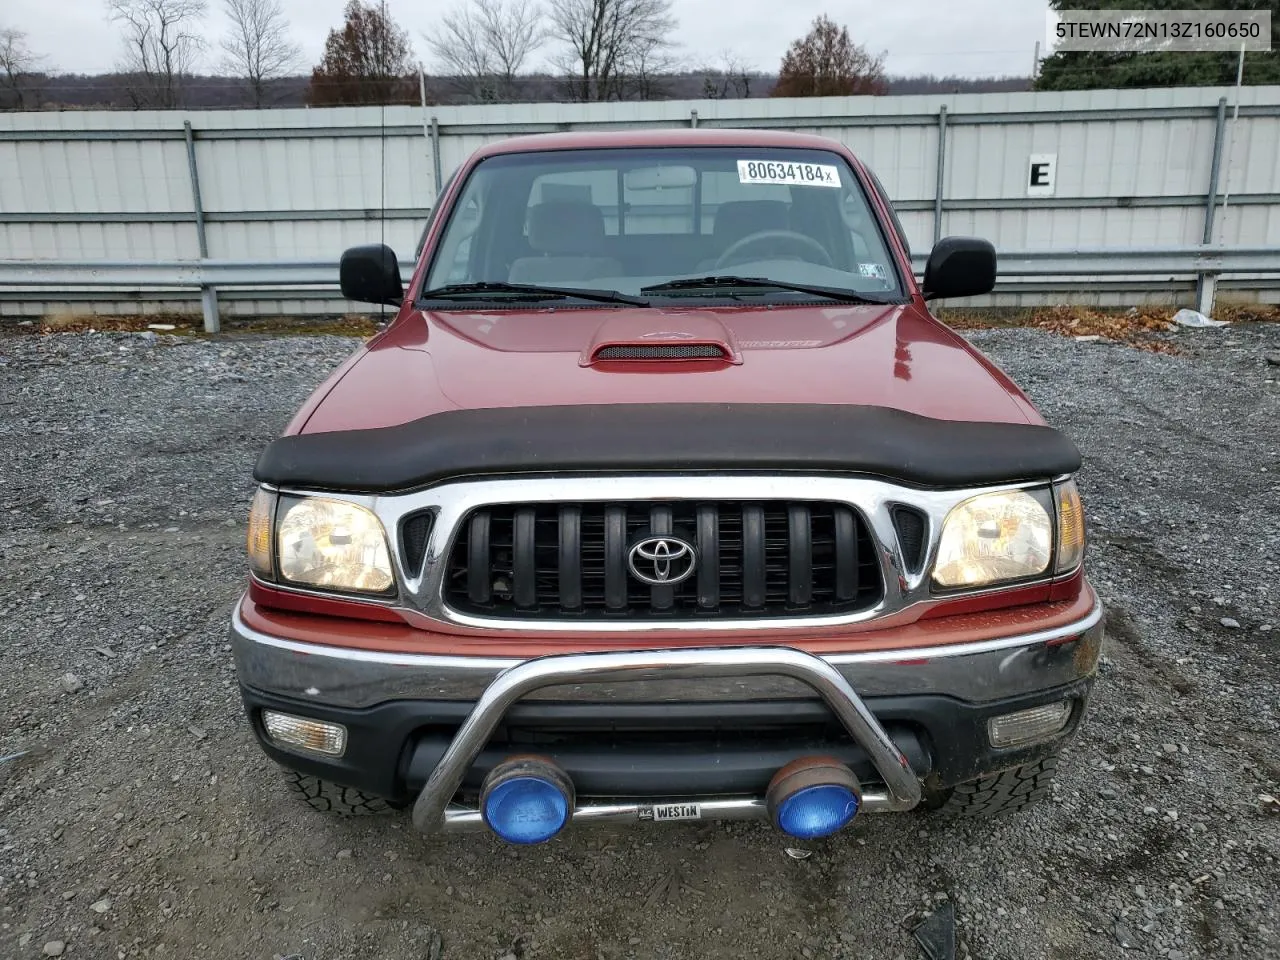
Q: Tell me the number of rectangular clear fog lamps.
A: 2